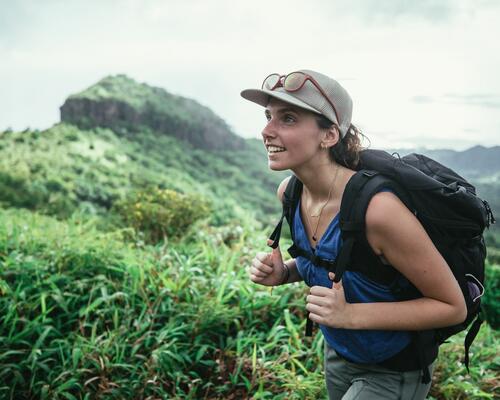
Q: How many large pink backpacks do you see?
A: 0